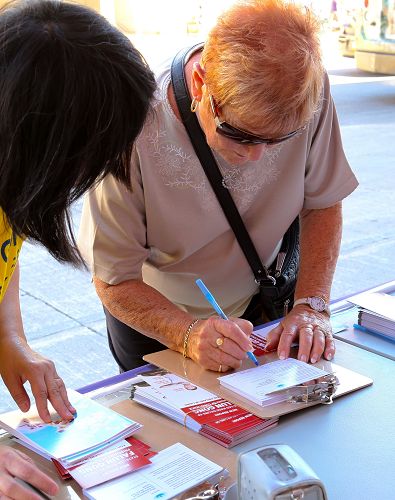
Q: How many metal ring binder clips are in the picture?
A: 2